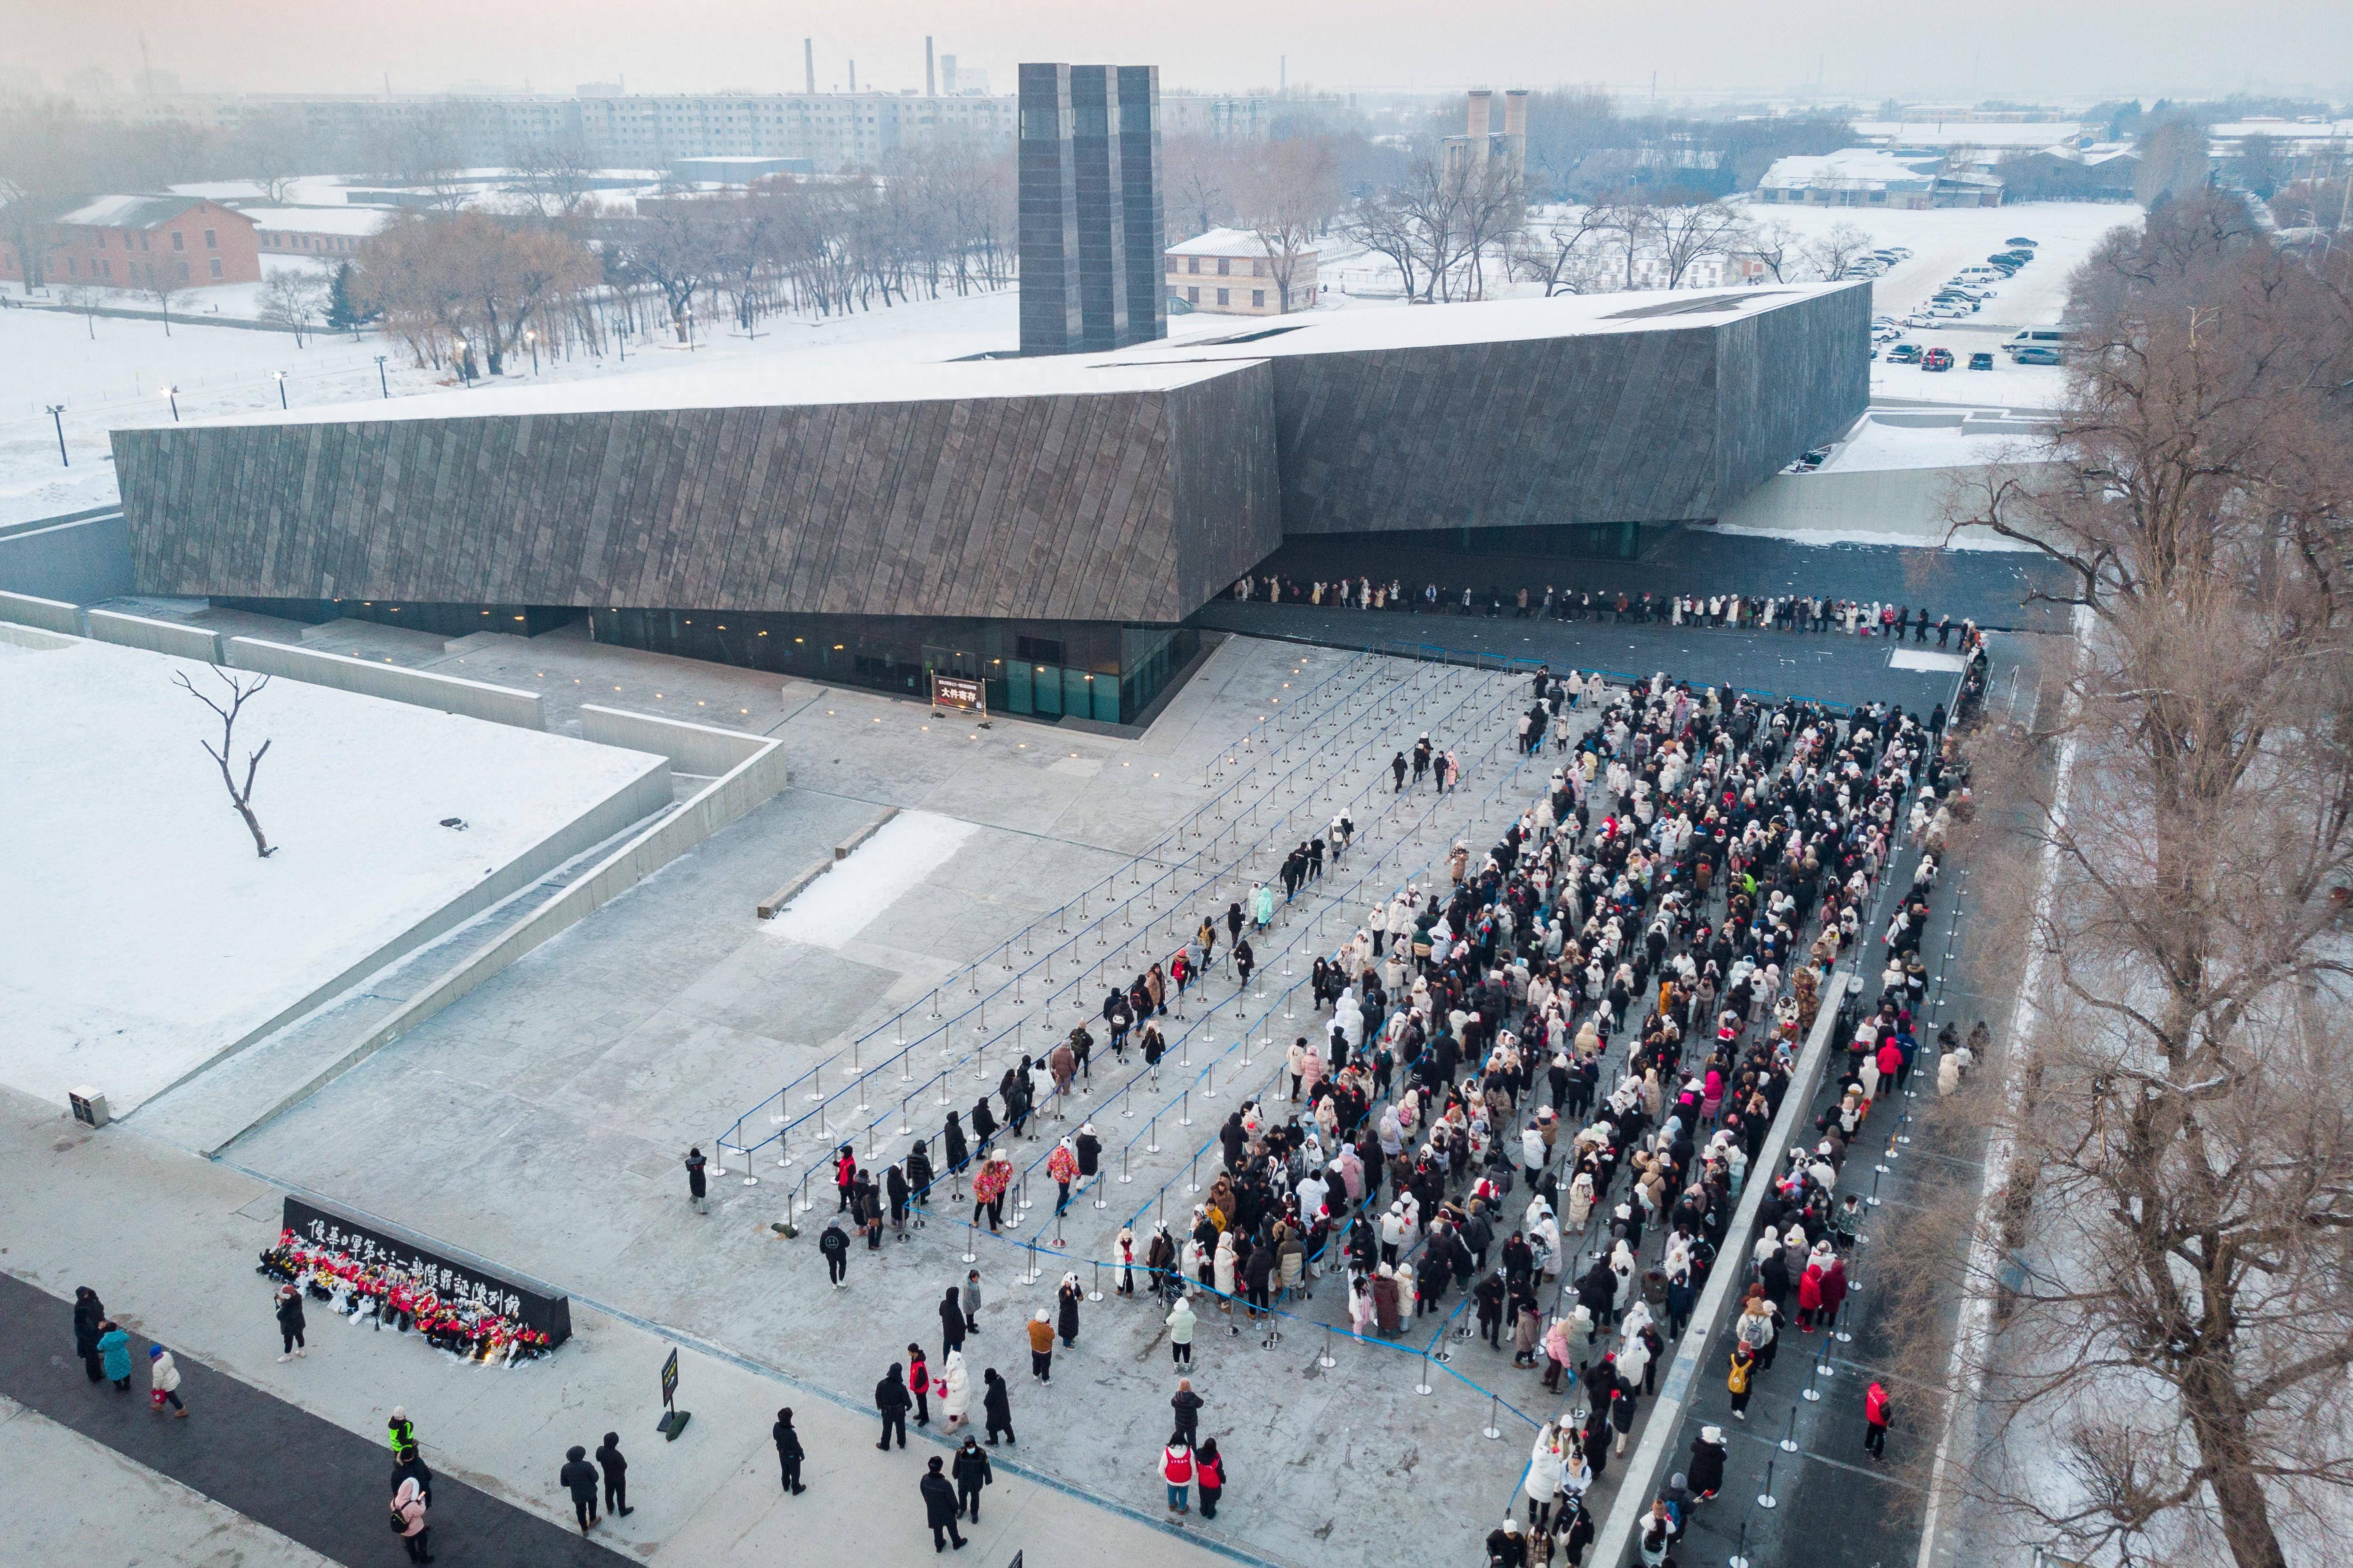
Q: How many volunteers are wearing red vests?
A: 5